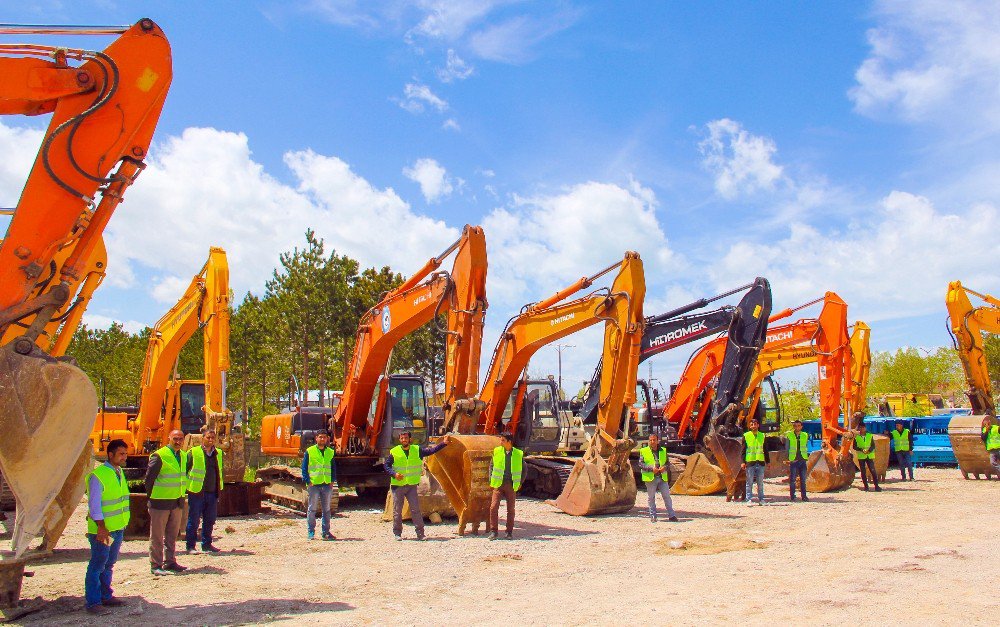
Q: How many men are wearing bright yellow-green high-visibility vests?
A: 12